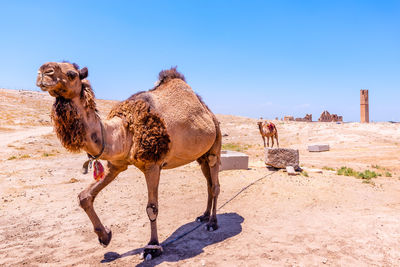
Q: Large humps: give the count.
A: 1